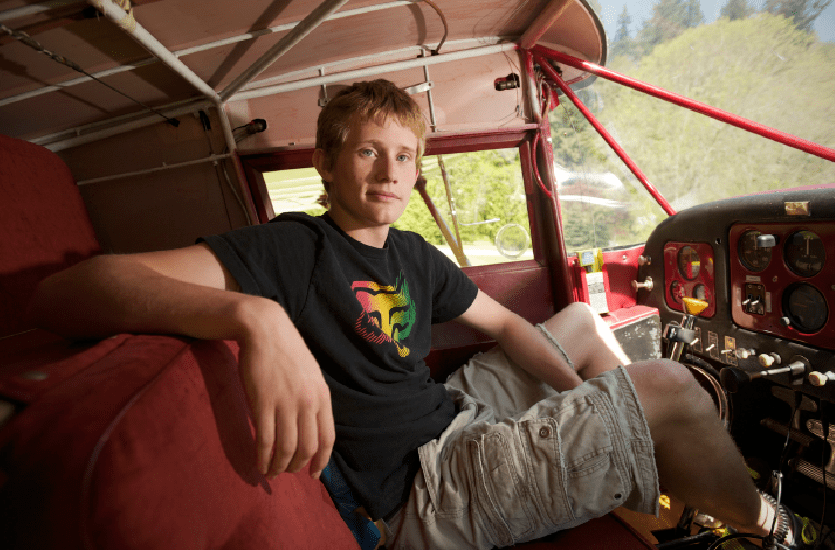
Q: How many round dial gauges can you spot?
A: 6